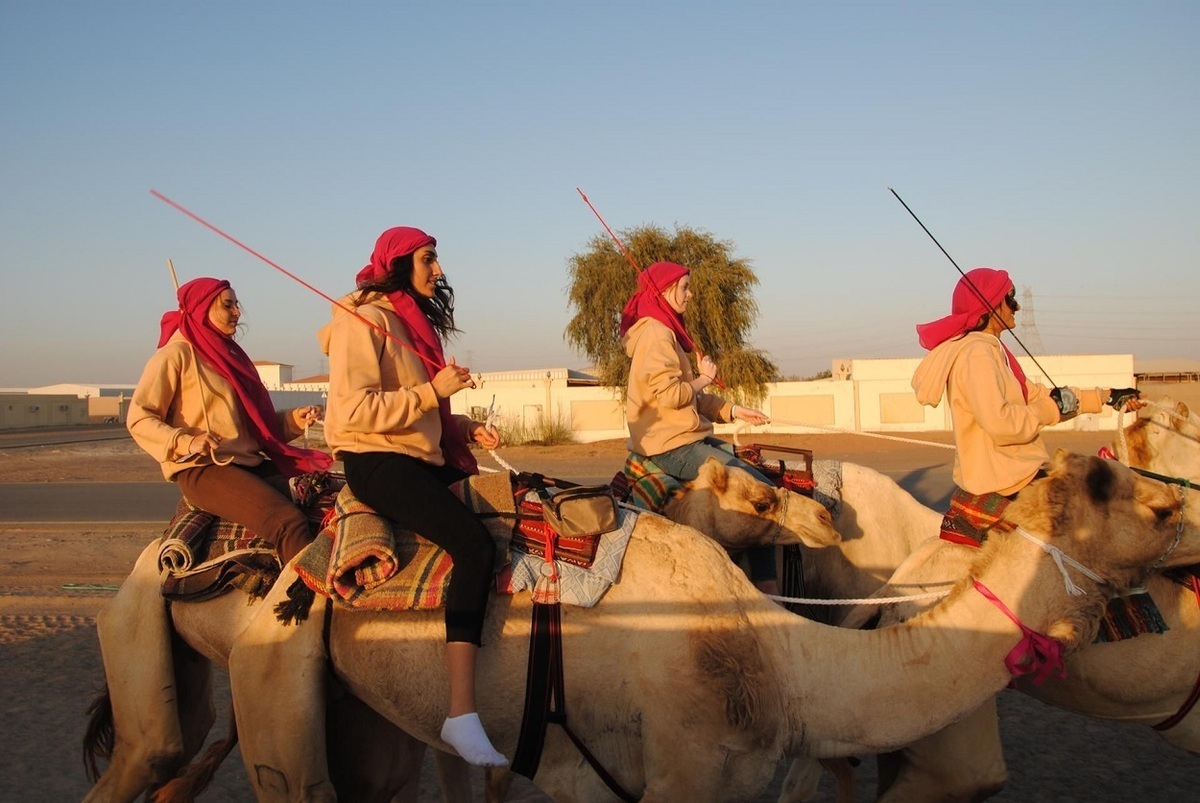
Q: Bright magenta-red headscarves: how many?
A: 4